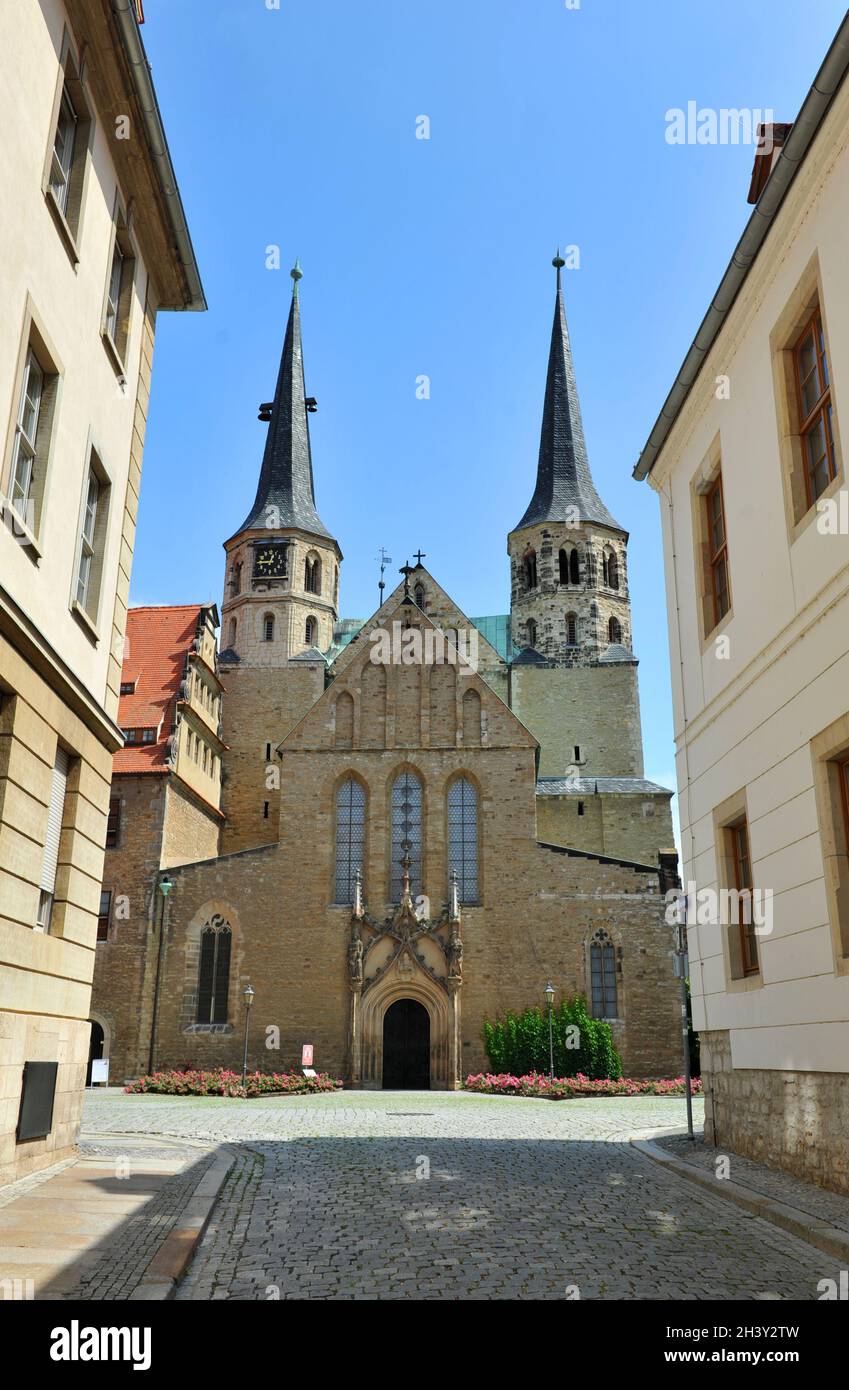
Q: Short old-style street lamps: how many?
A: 2